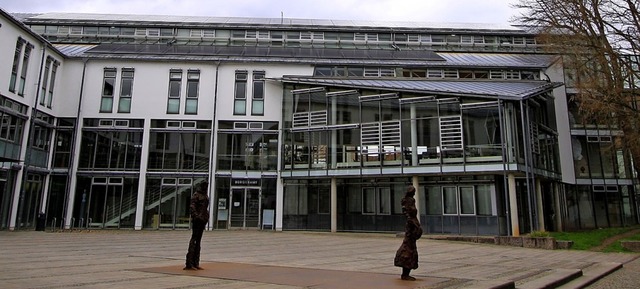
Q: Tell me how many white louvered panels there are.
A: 5